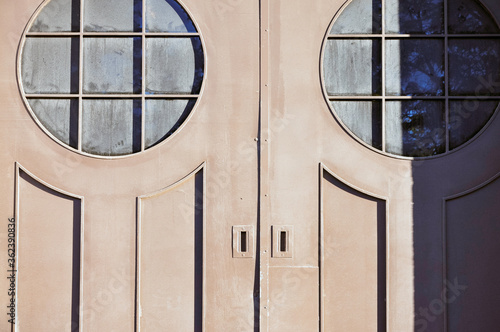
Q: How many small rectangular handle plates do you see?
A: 2